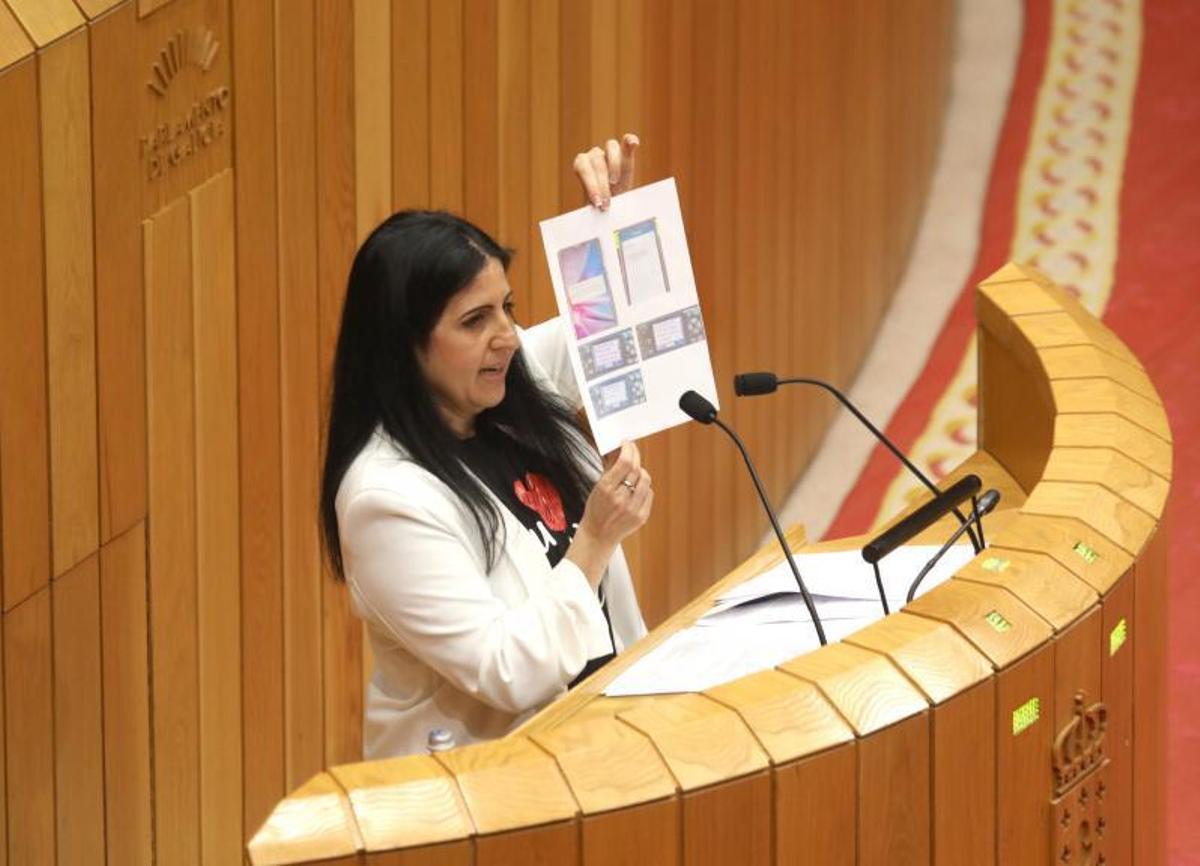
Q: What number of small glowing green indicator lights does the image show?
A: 5